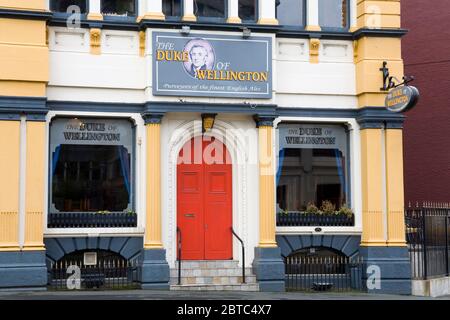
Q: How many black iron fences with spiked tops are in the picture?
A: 3